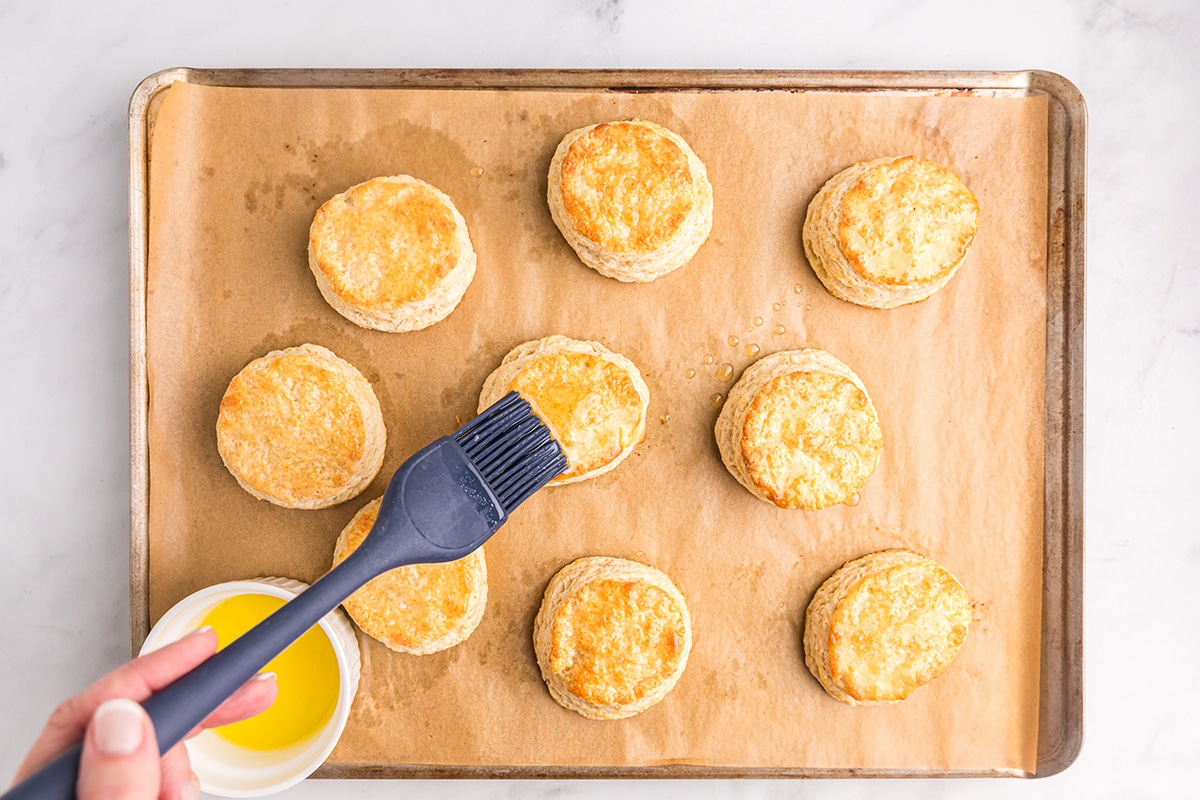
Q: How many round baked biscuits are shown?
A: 9